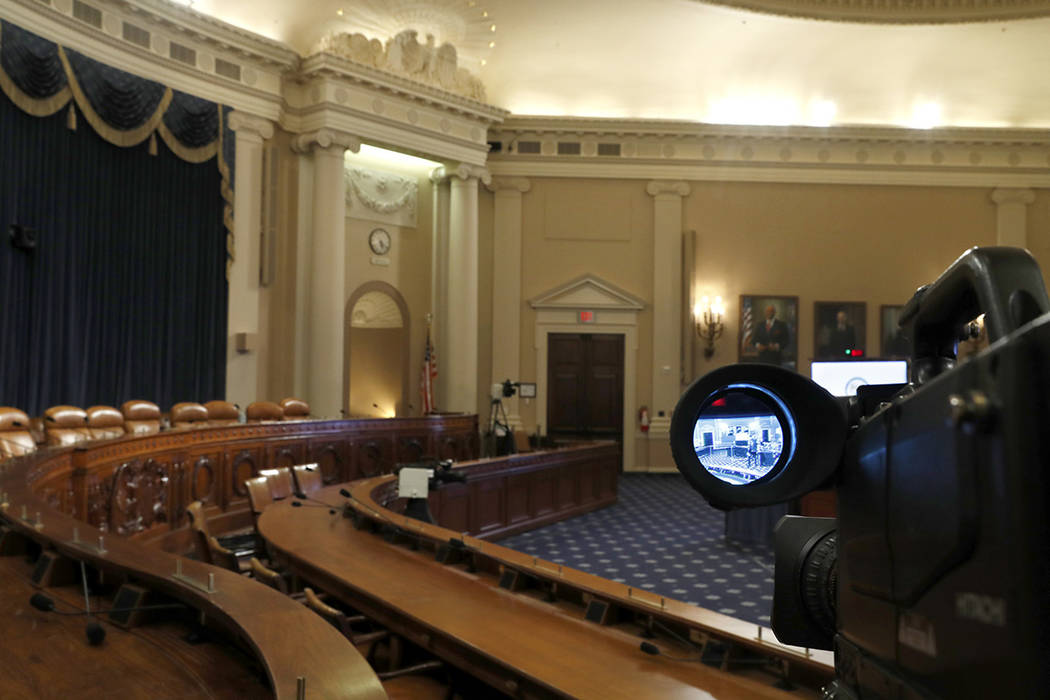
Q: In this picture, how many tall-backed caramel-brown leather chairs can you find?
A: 8